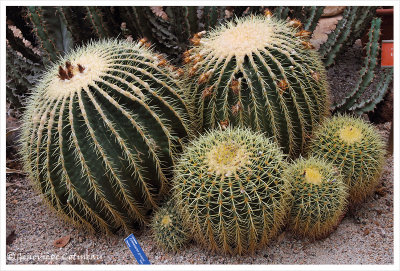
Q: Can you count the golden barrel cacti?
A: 6